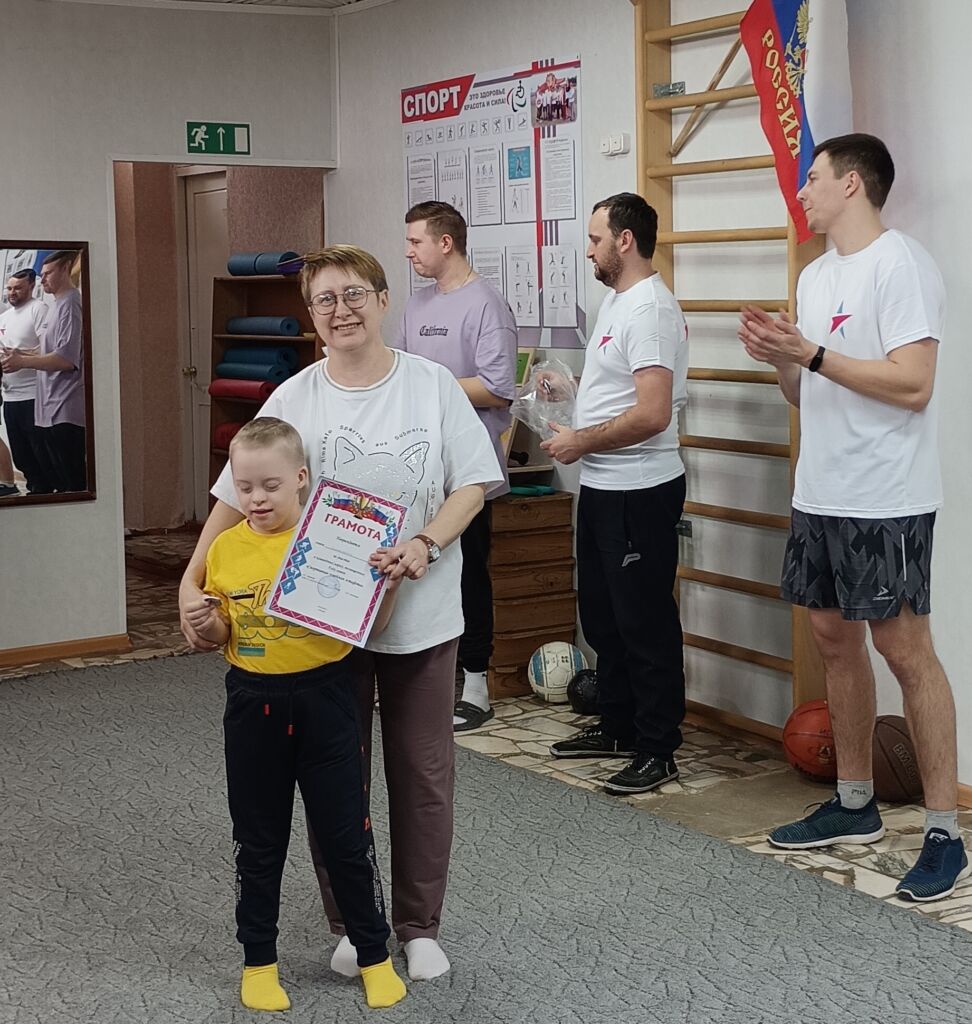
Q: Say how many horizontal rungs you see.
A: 11